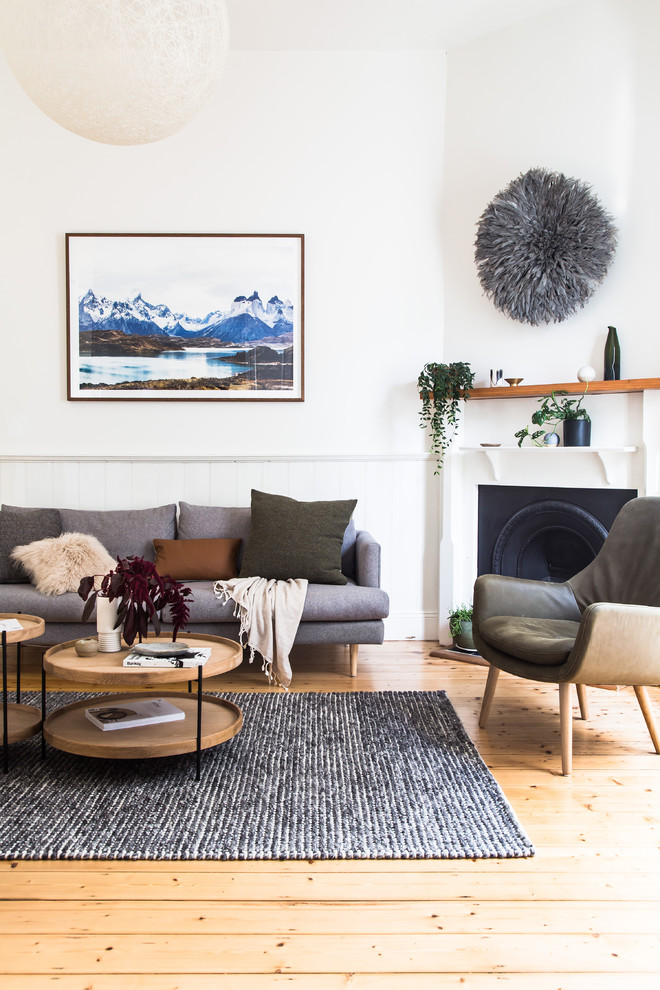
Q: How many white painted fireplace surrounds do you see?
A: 1